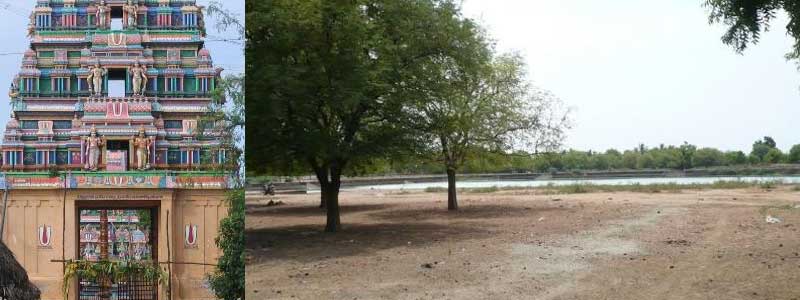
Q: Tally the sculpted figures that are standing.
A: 6